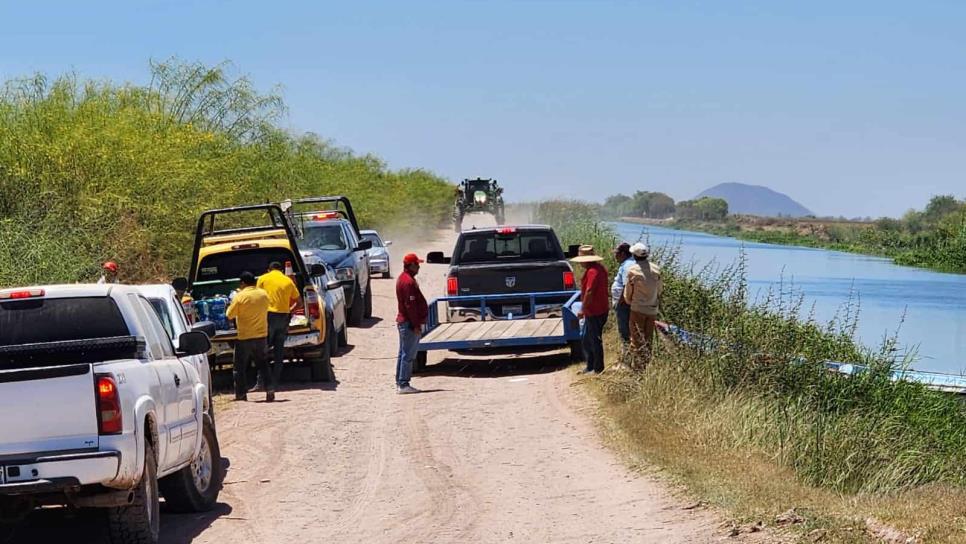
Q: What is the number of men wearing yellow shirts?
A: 2